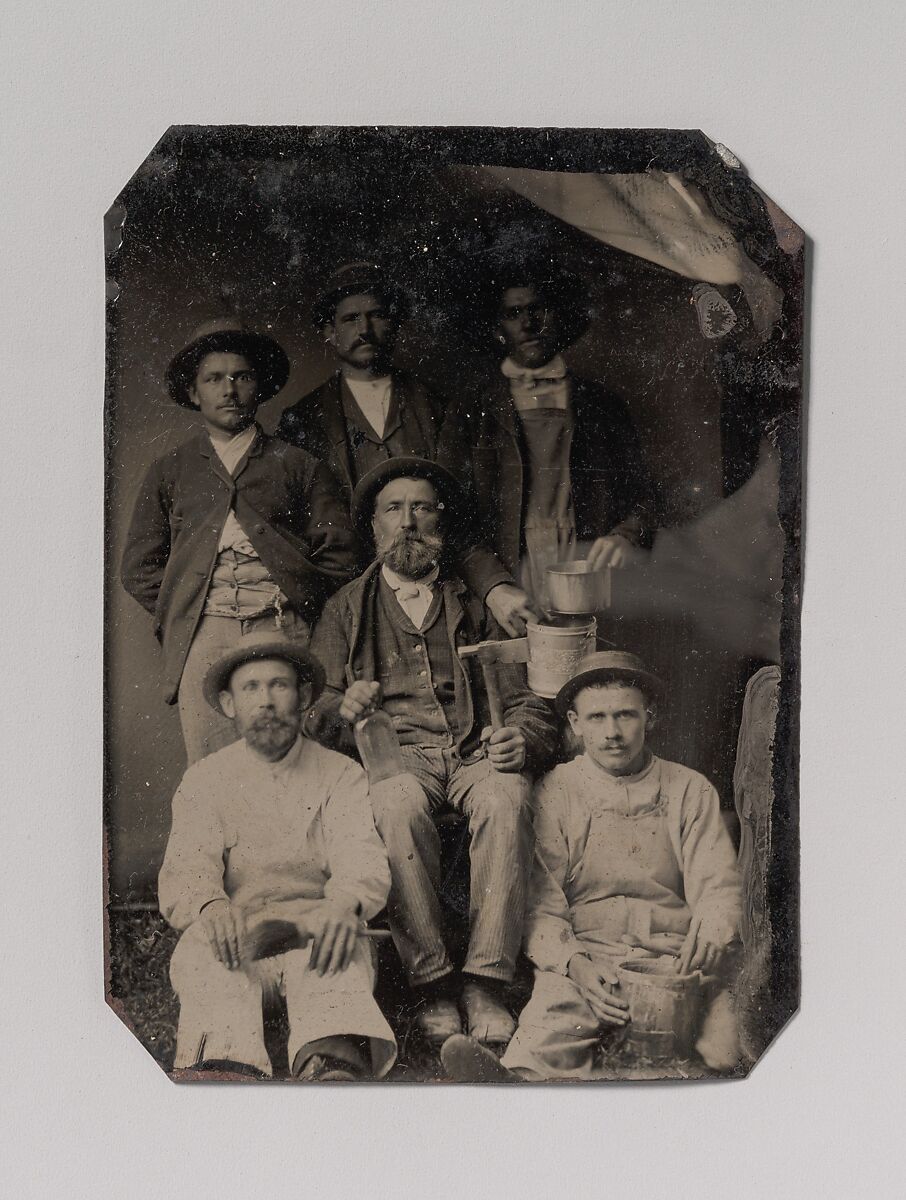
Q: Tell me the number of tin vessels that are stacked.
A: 2